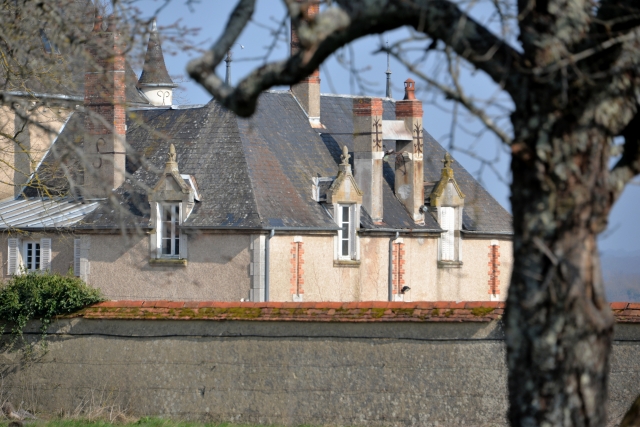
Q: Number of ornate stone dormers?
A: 3